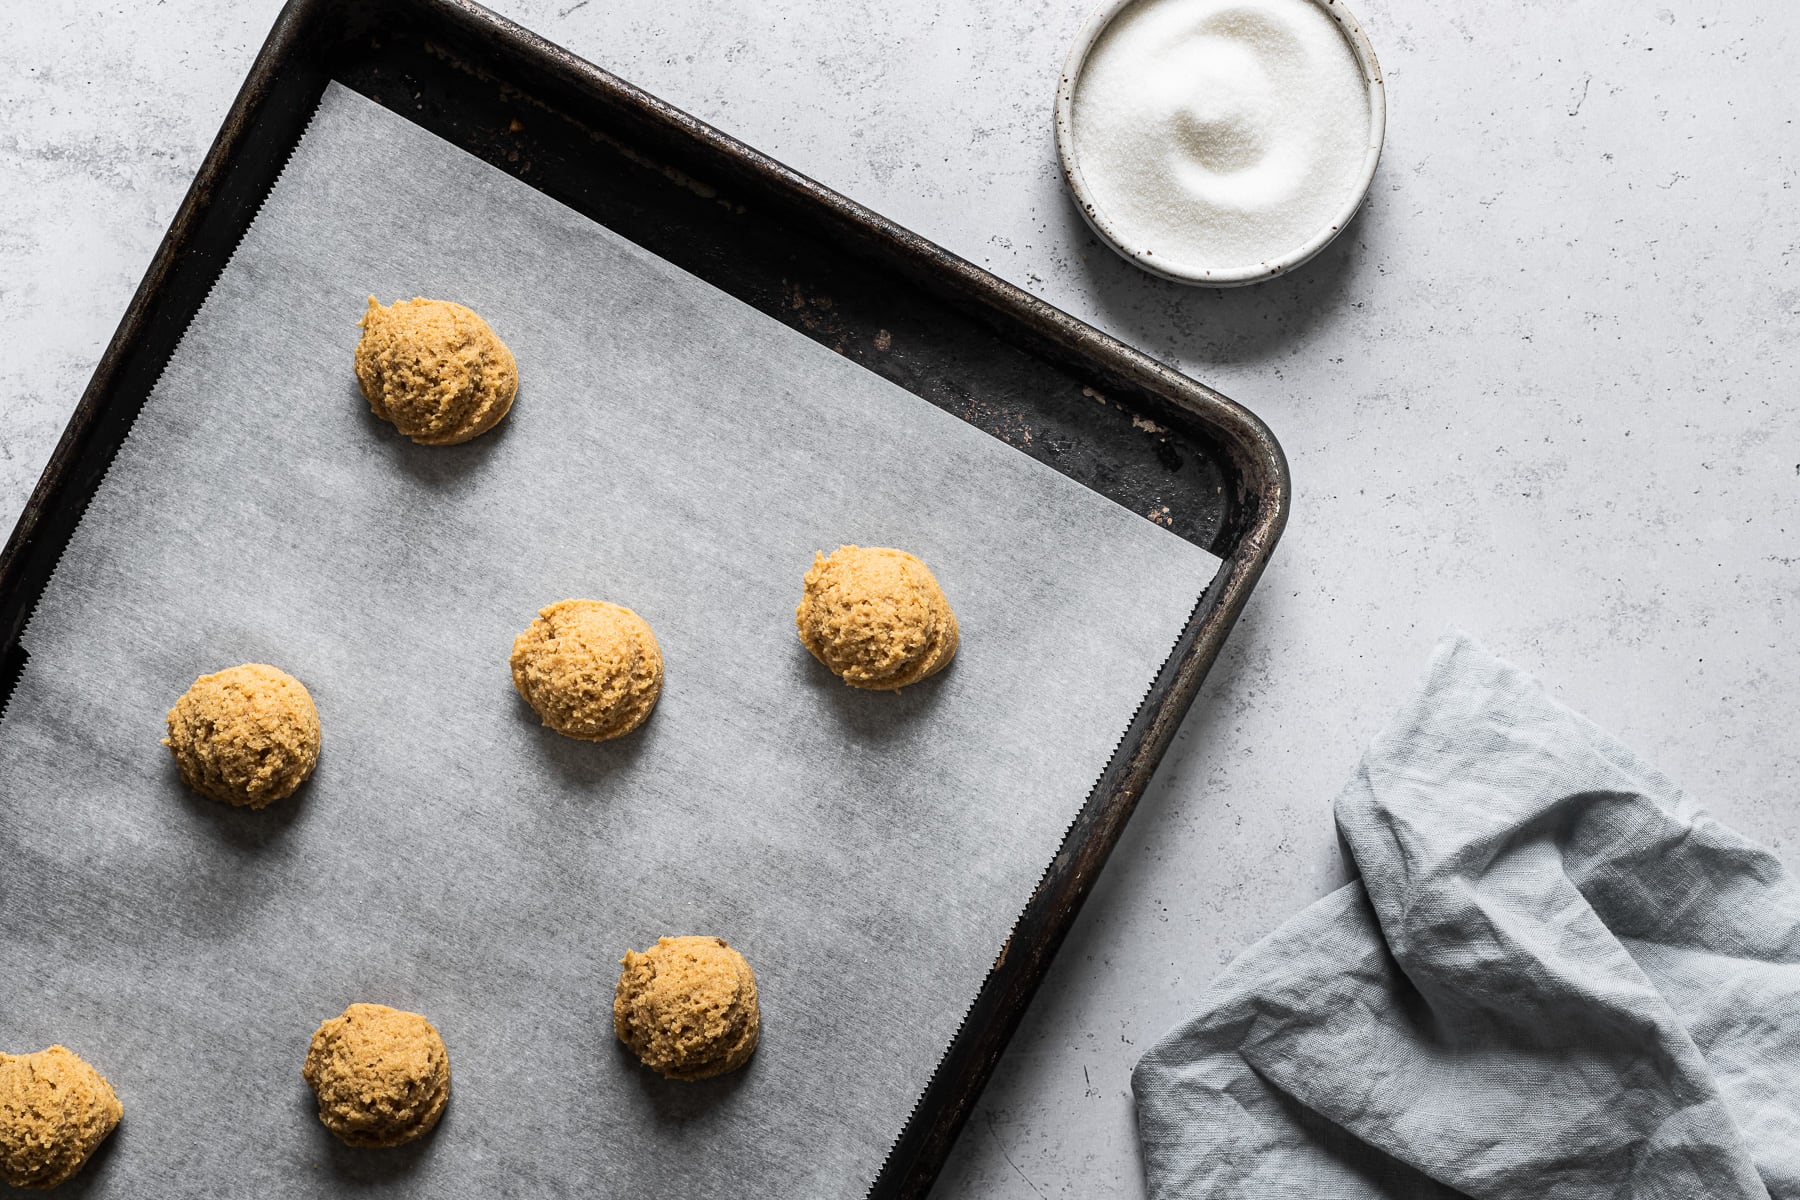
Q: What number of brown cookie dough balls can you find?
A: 7